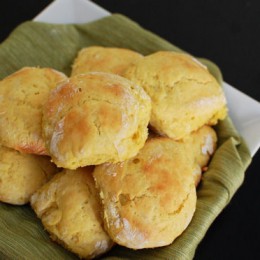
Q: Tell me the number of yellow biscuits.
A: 8